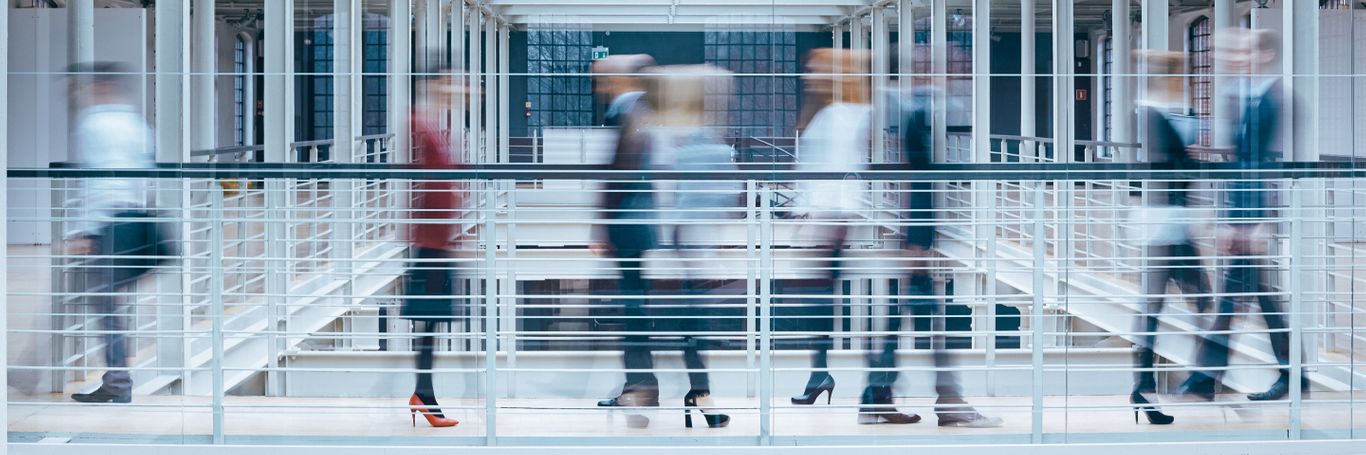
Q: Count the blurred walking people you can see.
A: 8